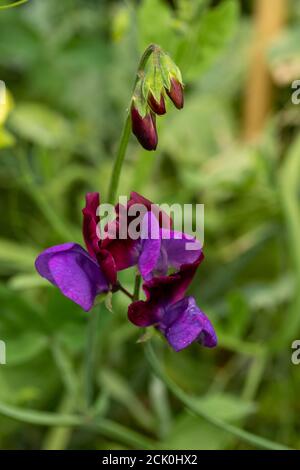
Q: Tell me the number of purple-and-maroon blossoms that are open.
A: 3